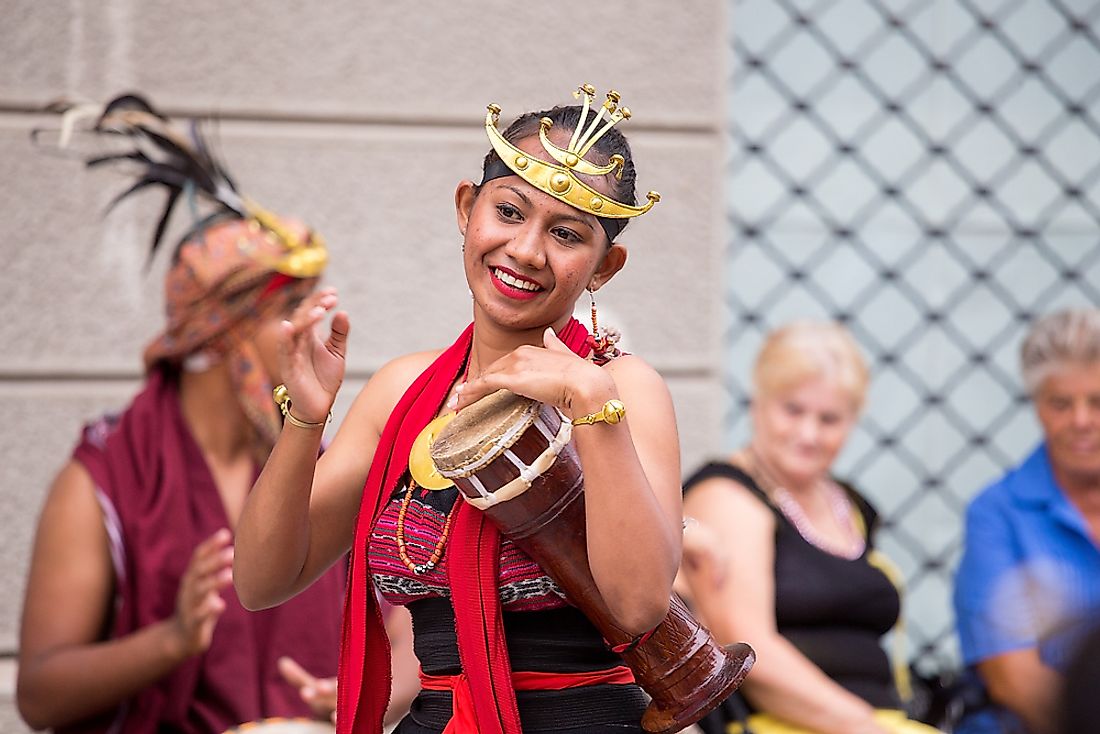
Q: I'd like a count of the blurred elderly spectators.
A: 2